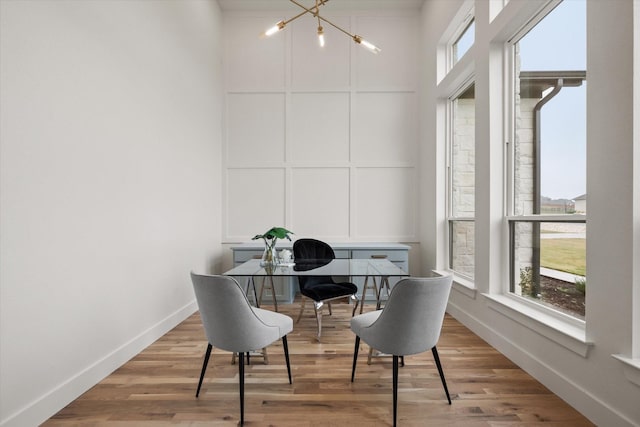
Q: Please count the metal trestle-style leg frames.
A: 2